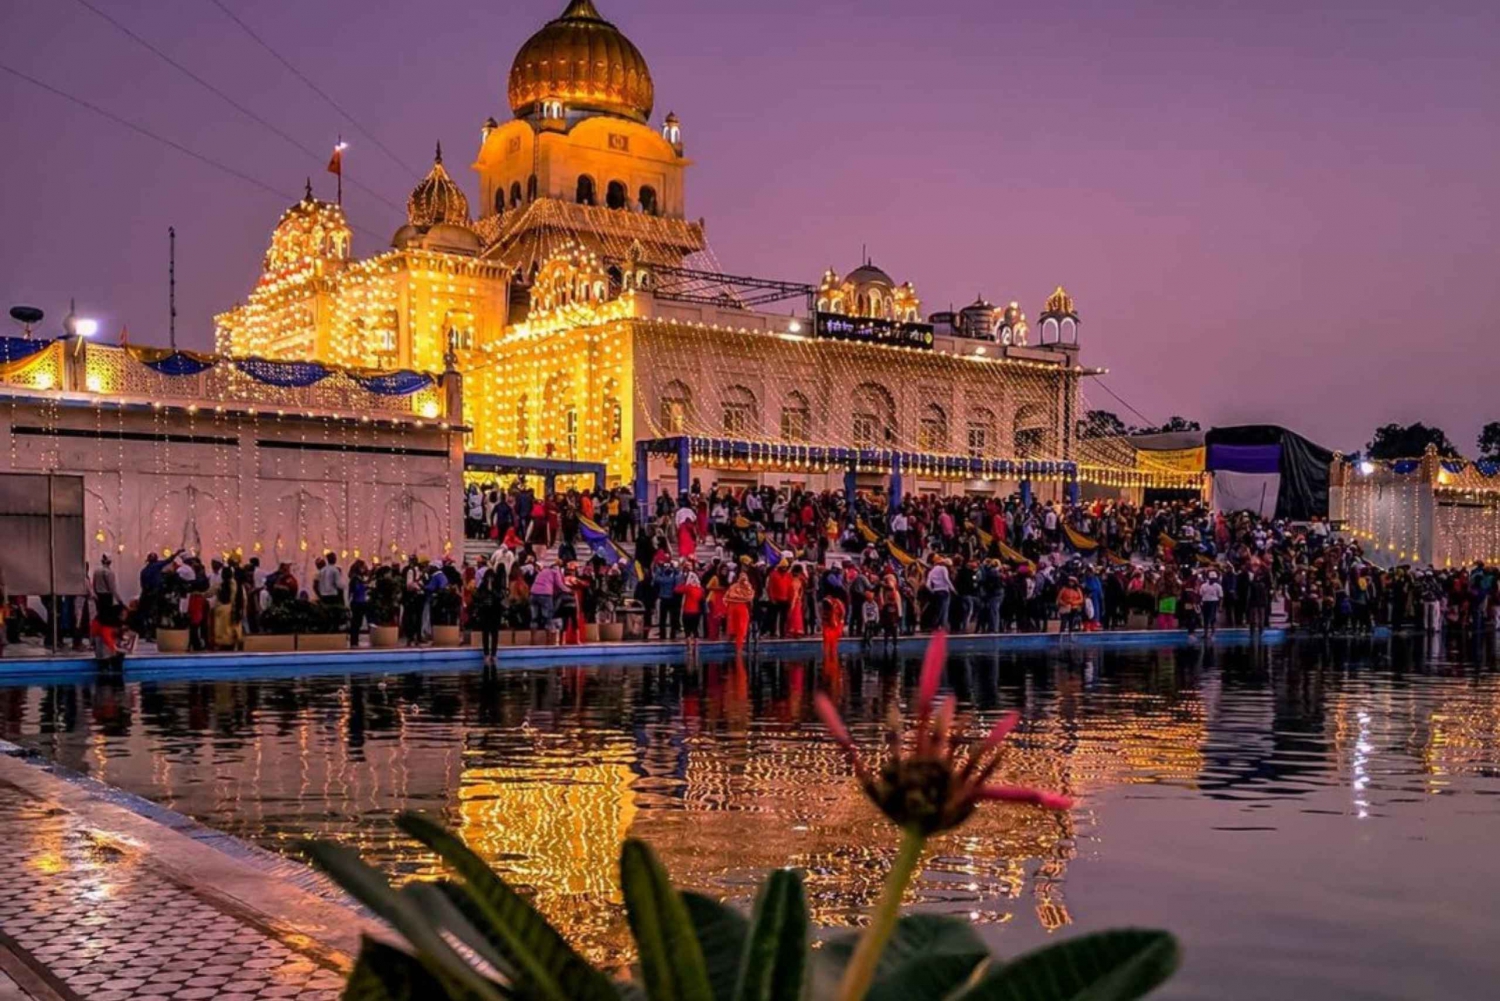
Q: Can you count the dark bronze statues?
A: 0